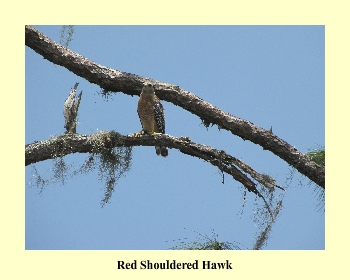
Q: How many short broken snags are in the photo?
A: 1